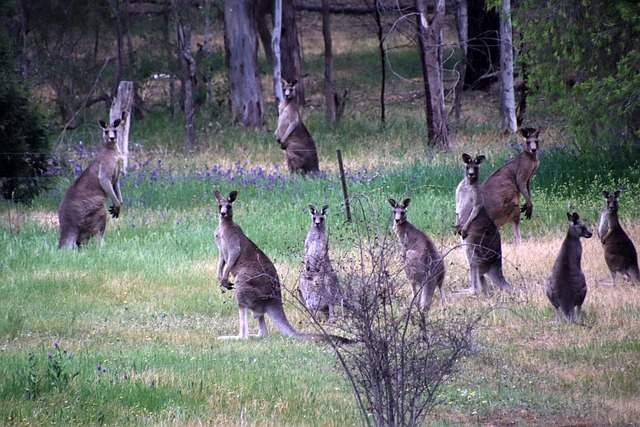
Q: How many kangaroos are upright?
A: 9